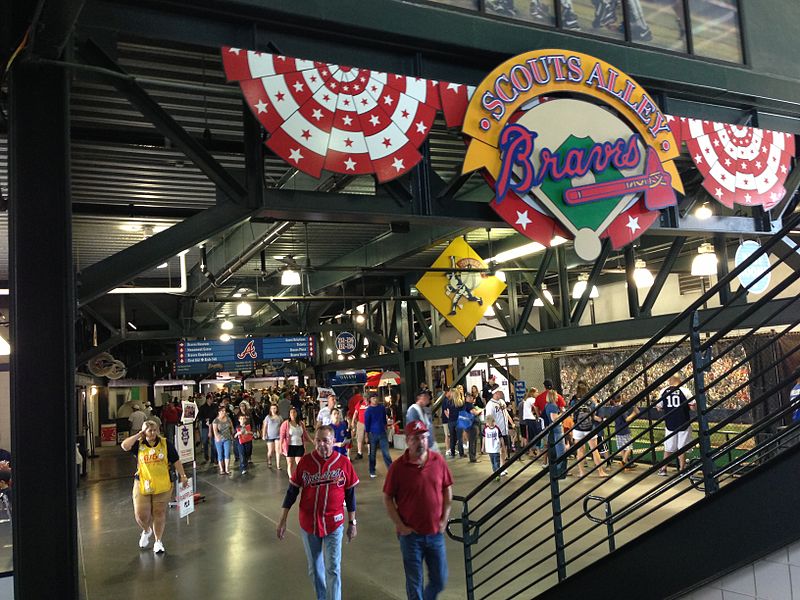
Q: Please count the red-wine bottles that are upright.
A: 0